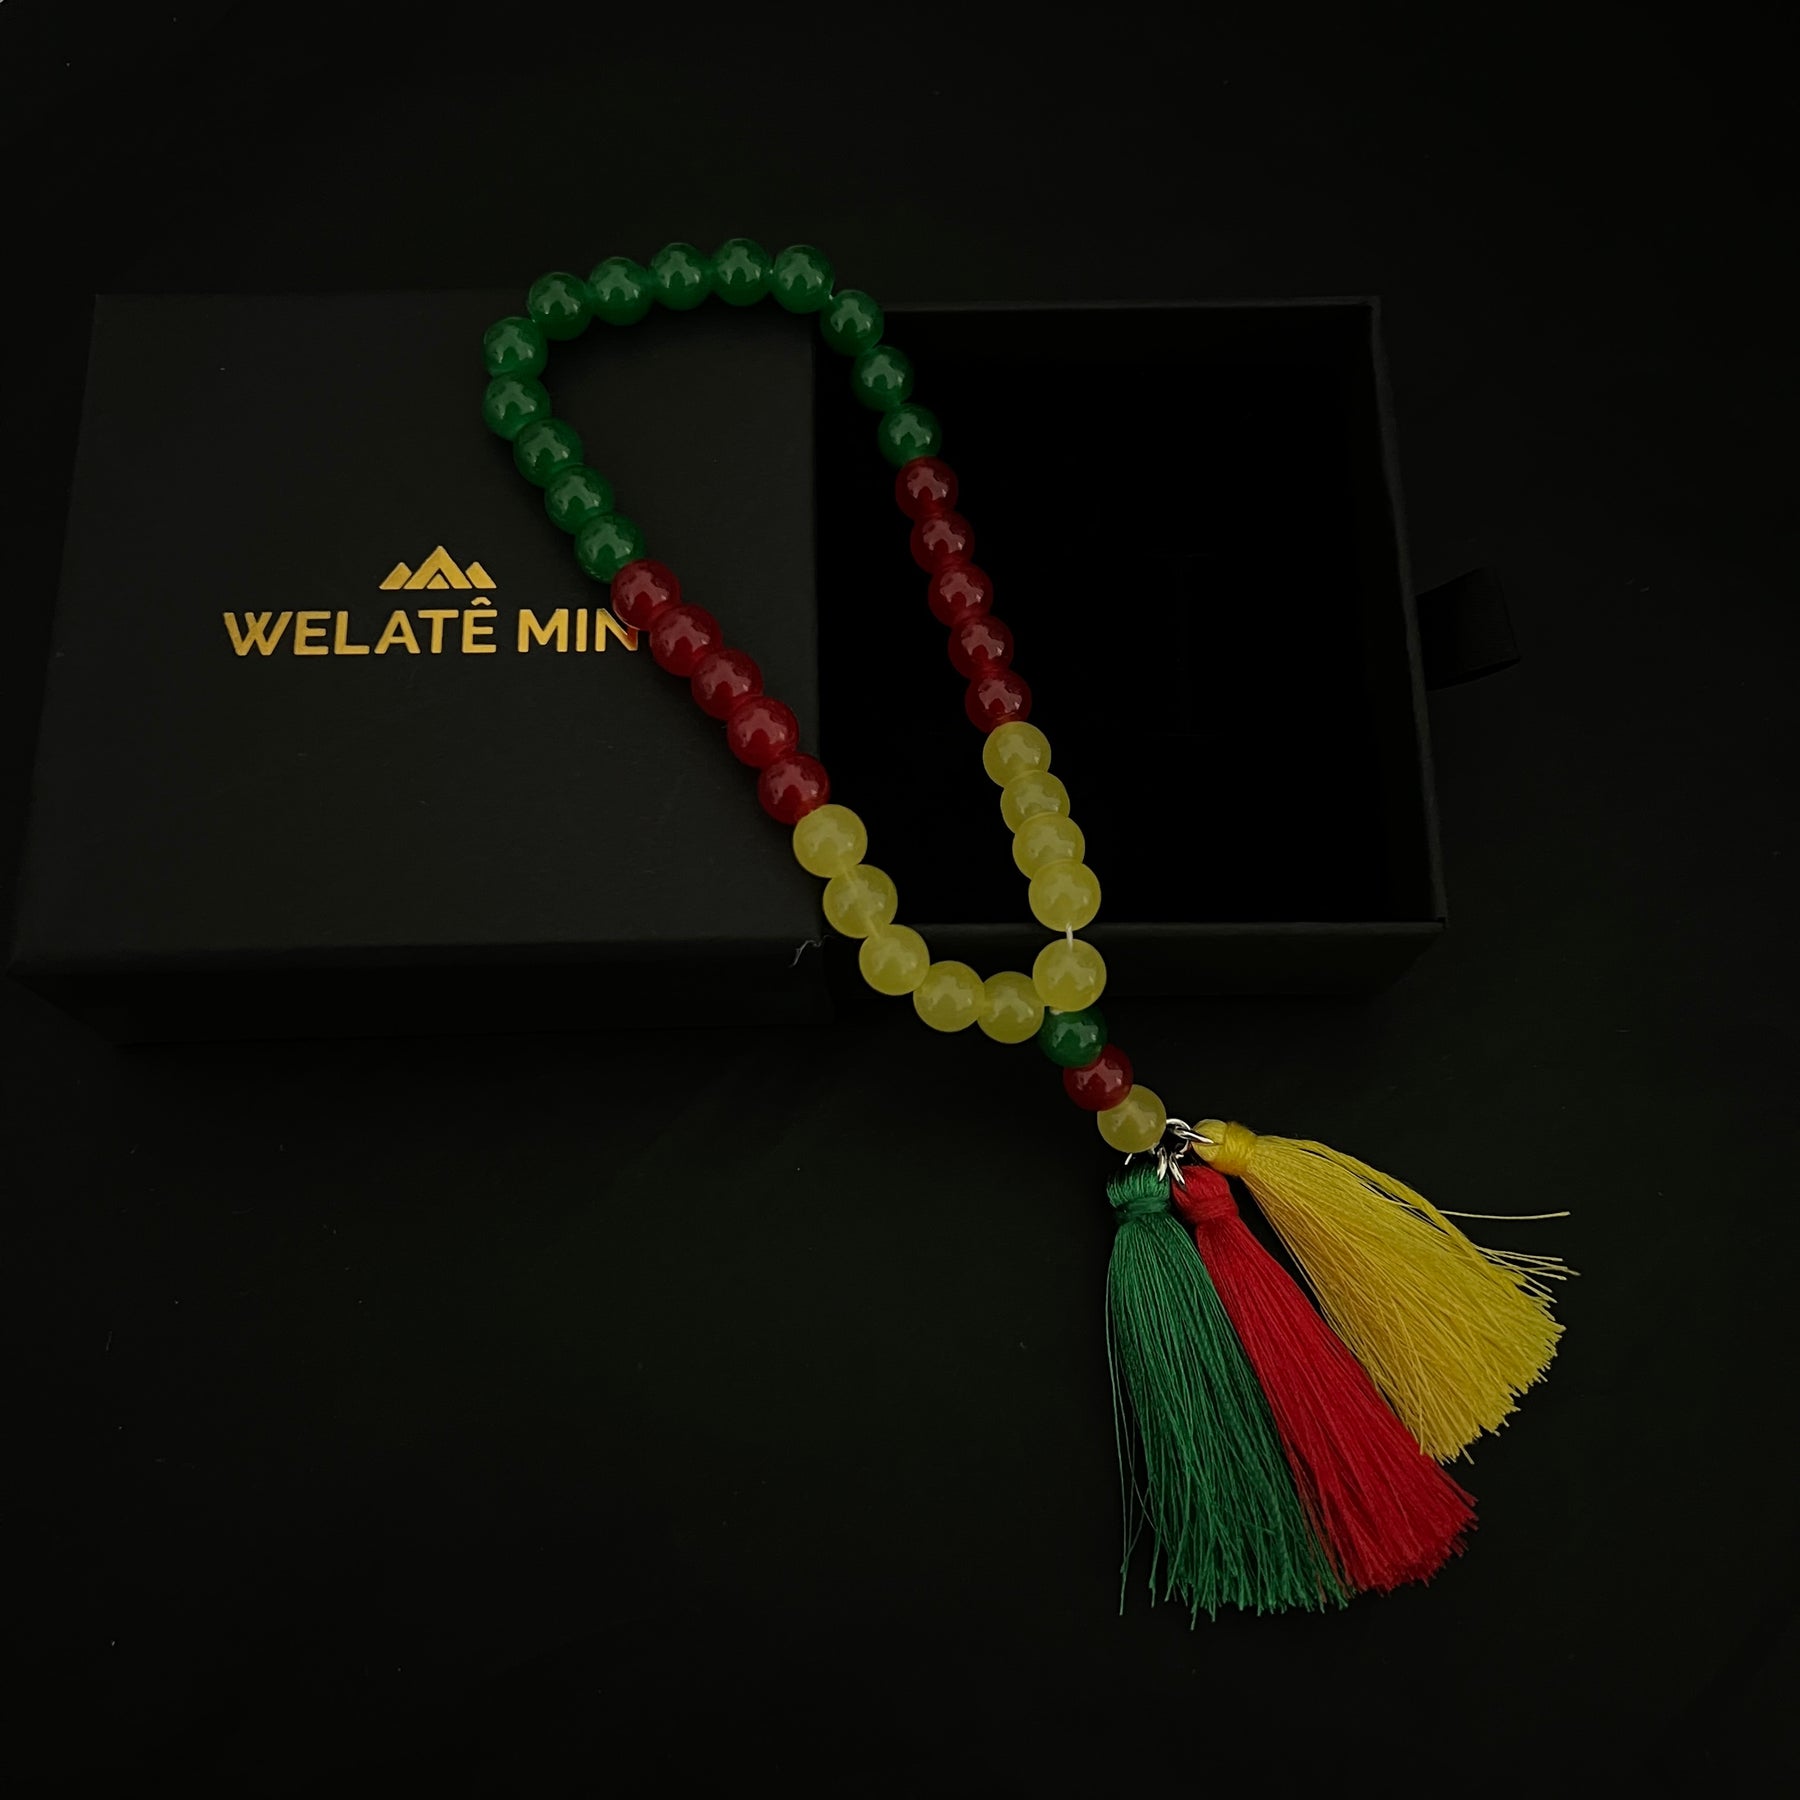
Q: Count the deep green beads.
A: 14